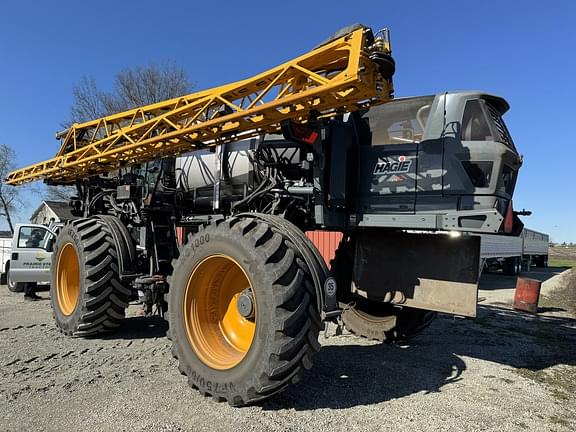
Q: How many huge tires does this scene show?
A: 3